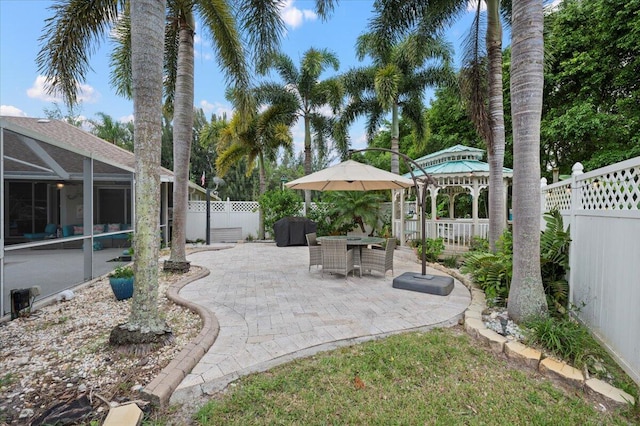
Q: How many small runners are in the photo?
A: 0